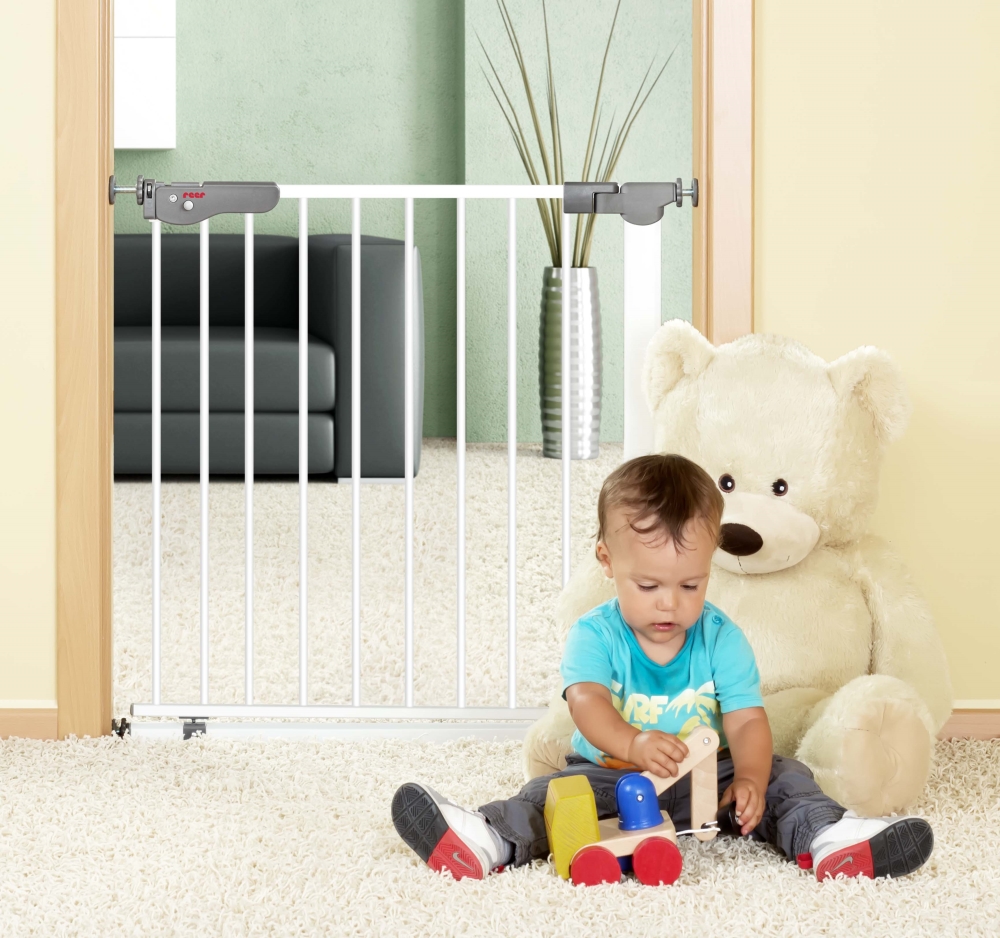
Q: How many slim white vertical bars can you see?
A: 9